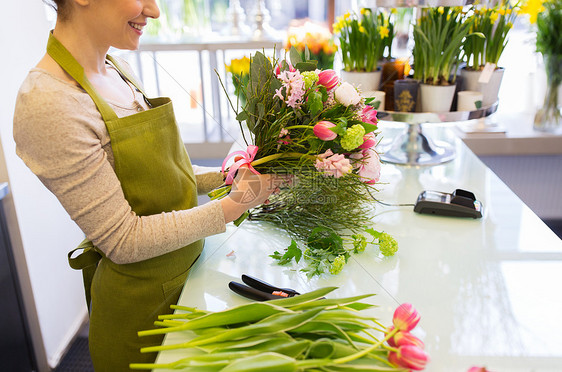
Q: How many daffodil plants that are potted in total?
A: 3